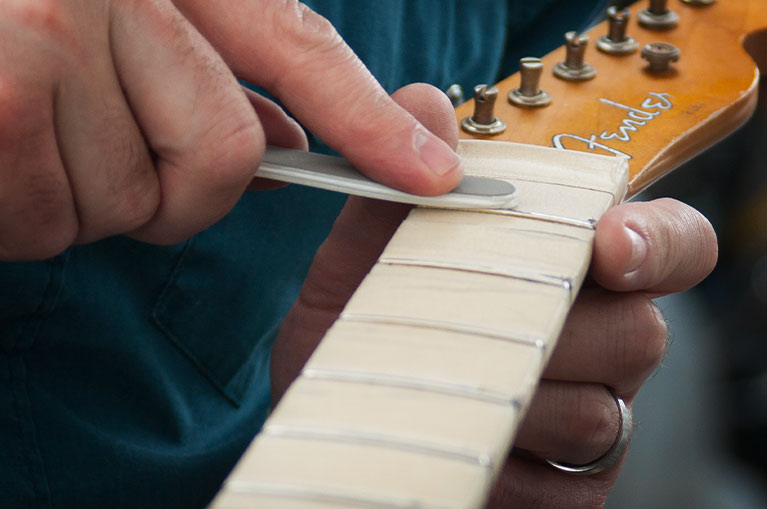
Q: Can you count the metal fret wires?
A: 6